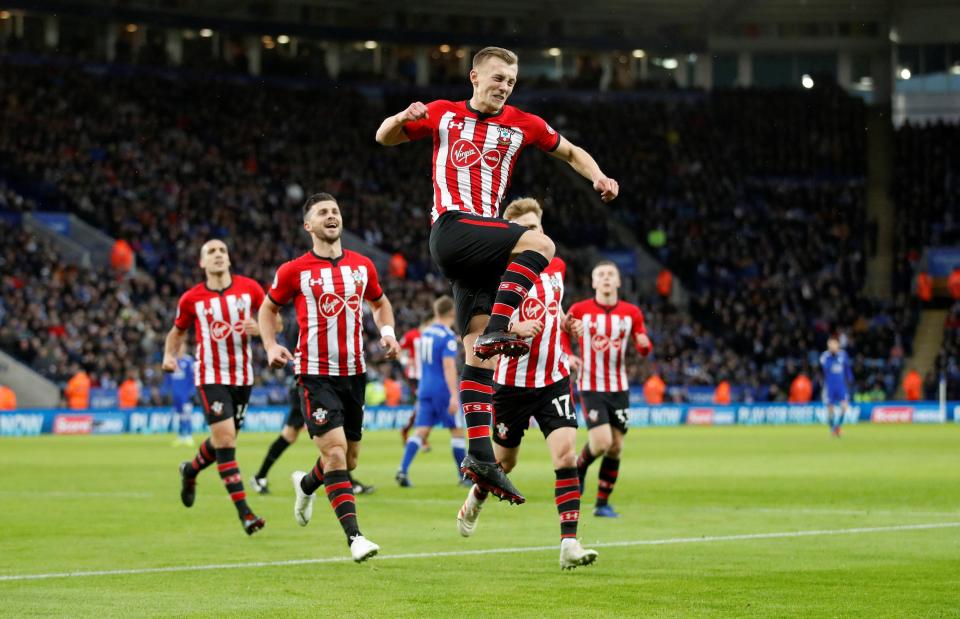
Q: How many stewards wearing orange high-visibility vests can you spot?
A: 13